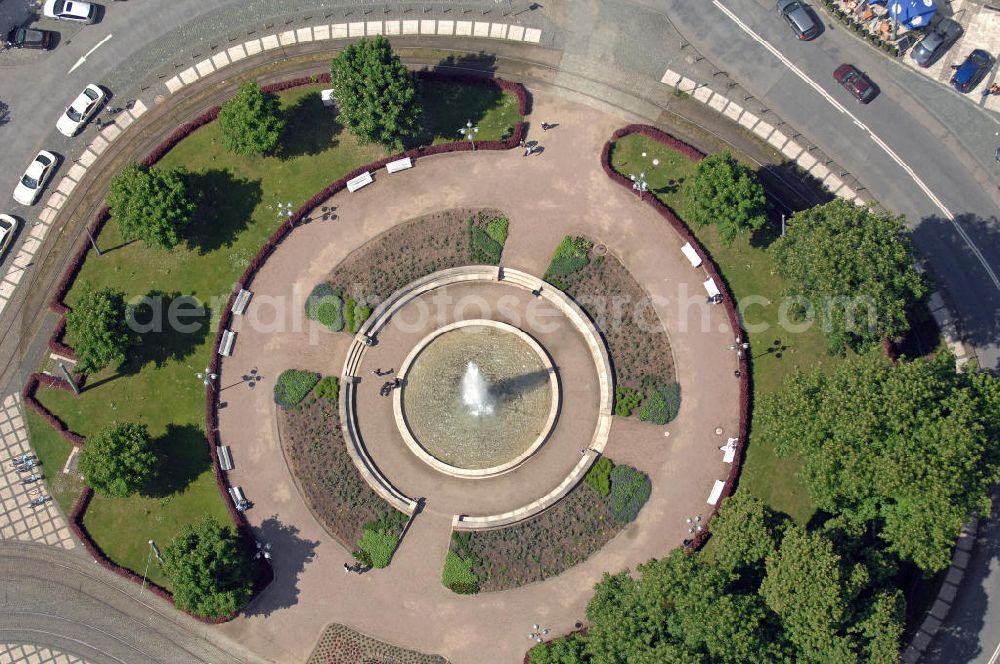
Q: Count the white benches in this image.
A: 10